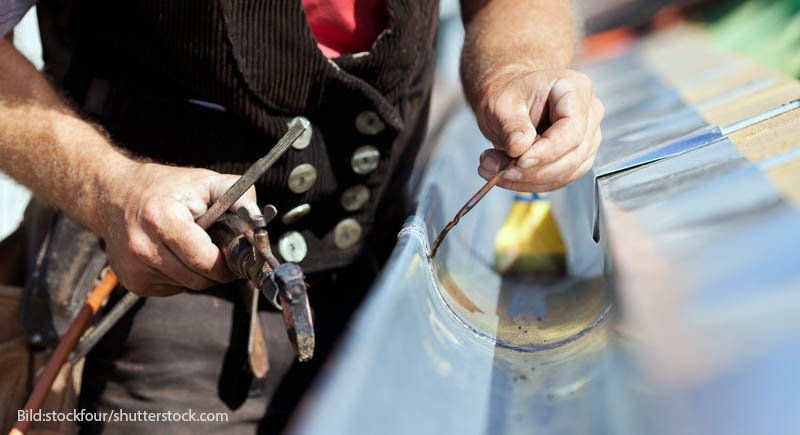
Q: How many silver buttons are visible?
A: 8